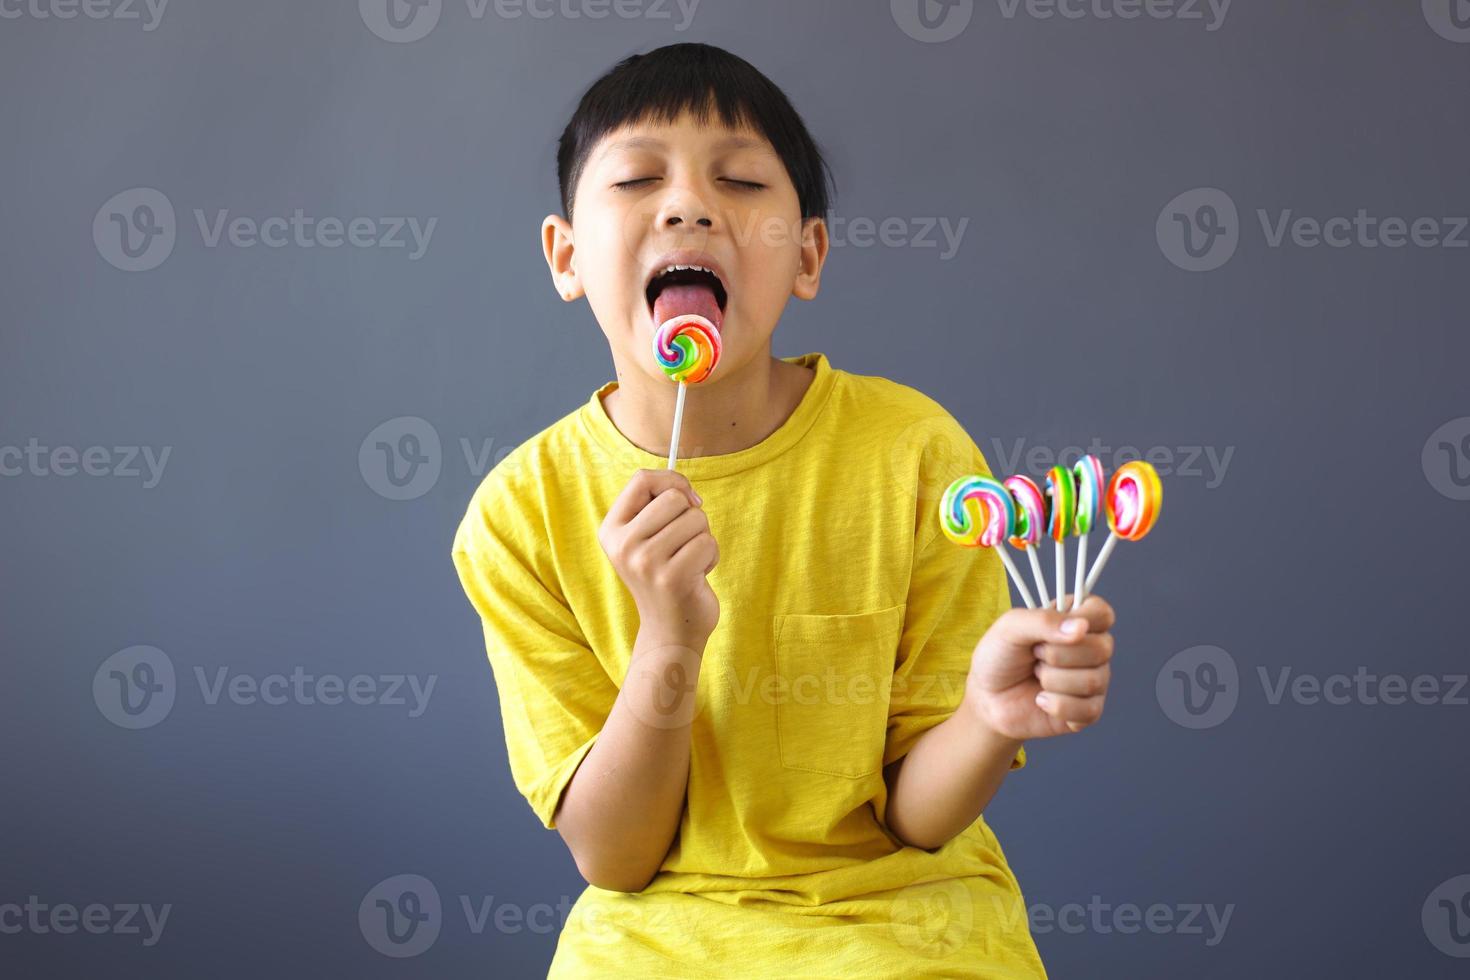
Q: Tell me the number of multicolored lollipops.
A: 6